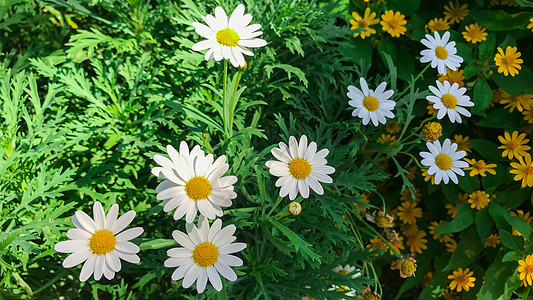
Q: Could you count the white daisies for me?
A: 9